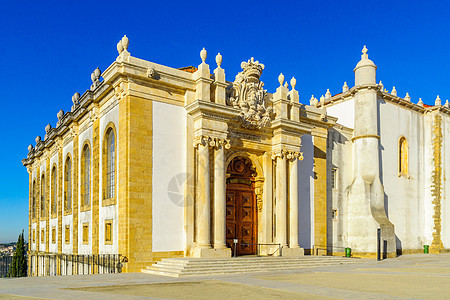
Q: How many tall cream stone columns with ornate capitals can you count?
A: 4